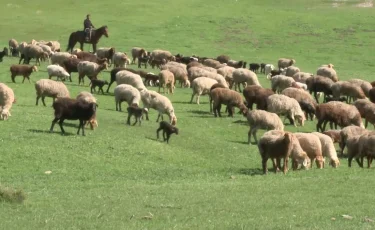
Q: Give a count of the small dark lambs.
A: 3